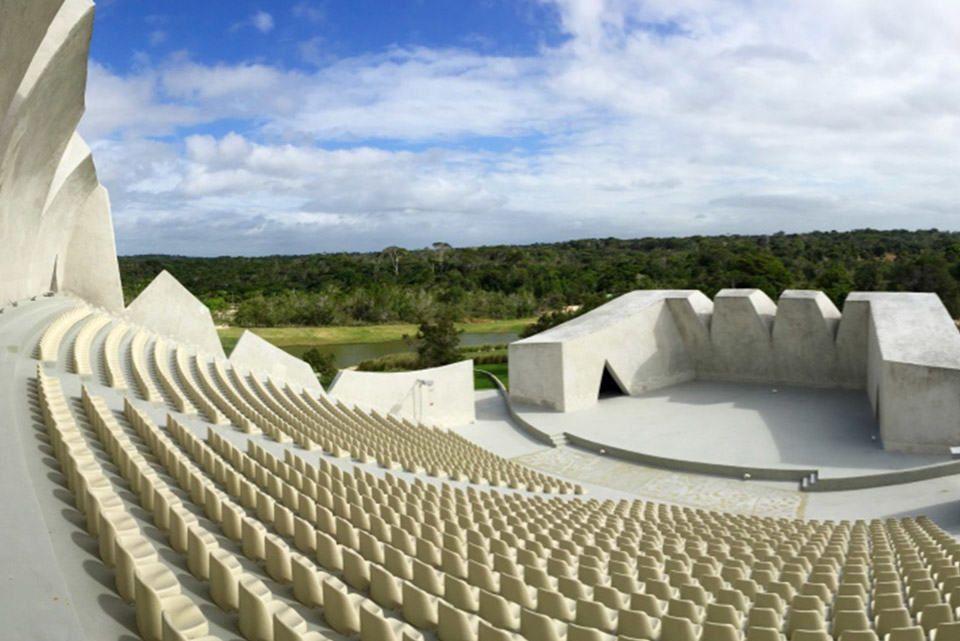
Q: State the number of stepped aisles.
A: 1